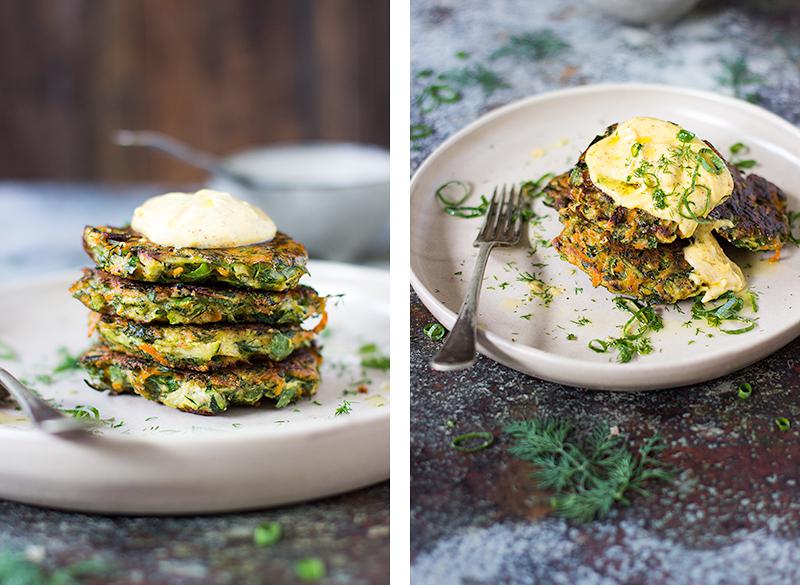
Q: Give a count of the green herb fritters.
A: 7